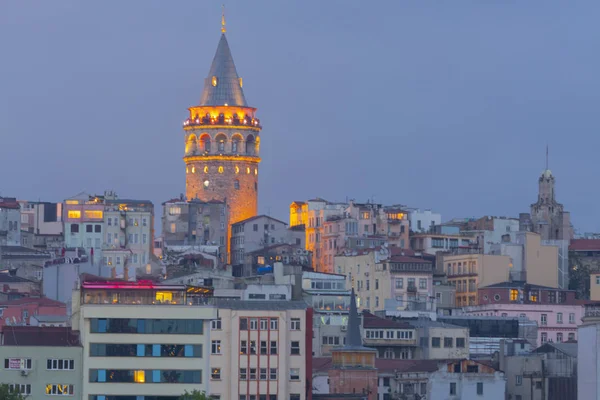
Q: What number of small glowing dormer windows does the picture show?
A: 2